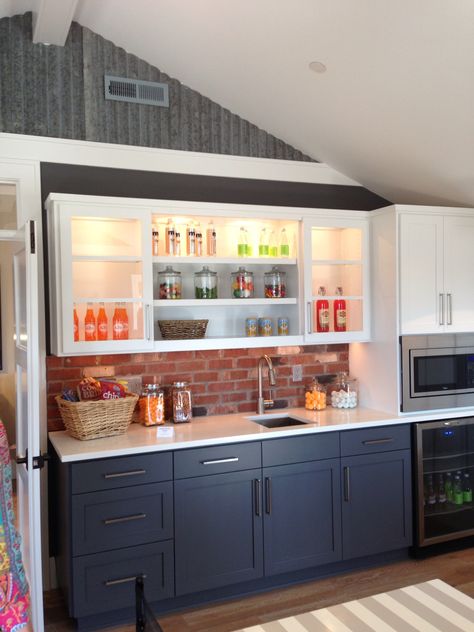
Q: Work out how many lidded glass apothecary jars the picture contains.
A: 8